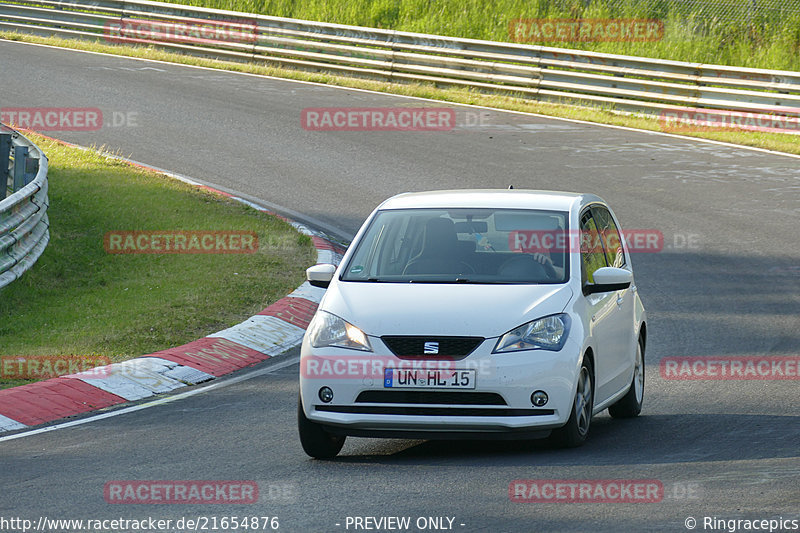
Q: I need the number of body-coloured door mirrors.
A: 2